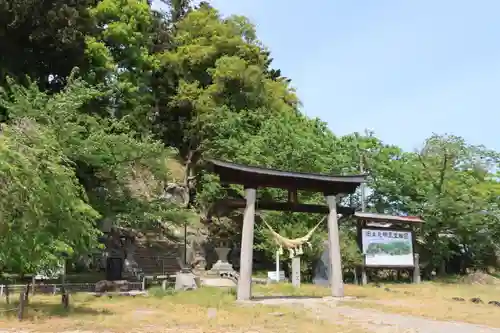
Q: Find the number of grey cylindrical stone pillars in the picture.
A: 2